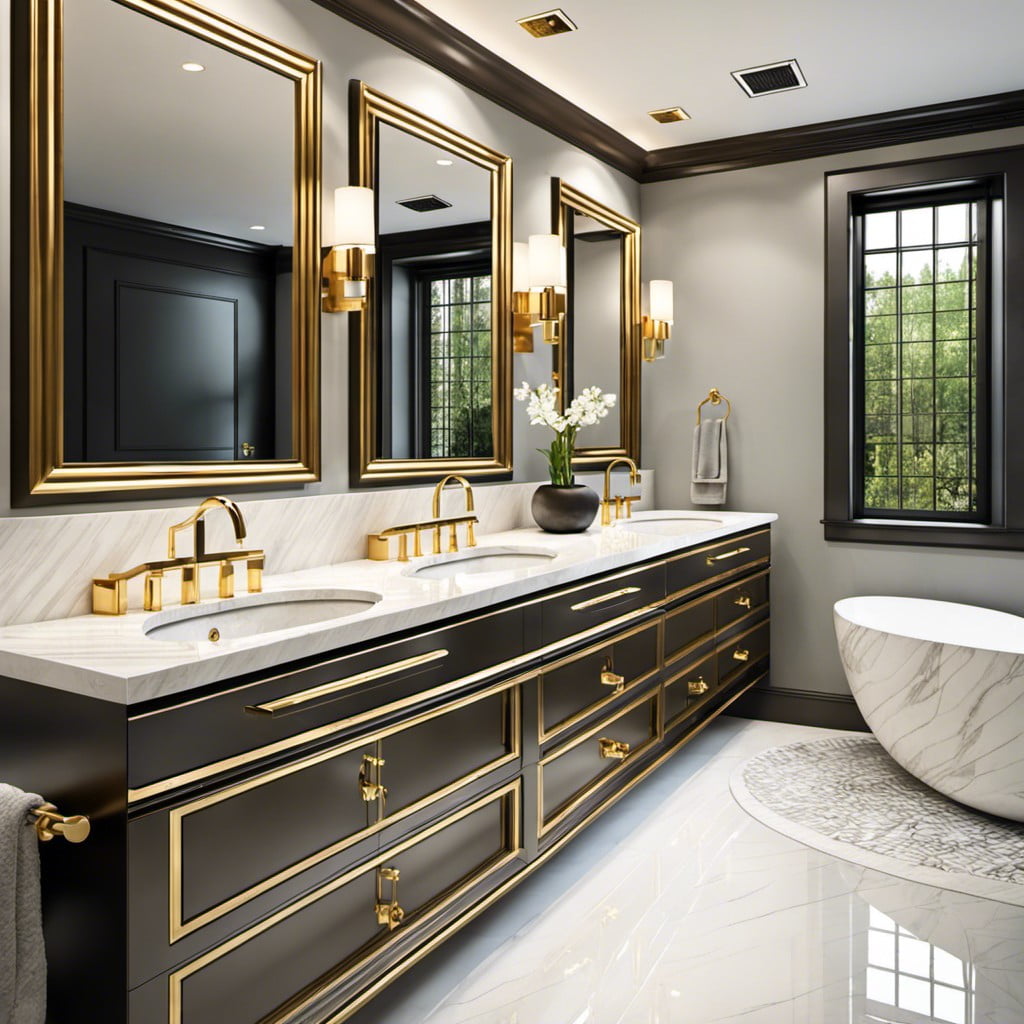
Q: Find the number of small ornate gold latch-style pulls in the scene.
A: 7